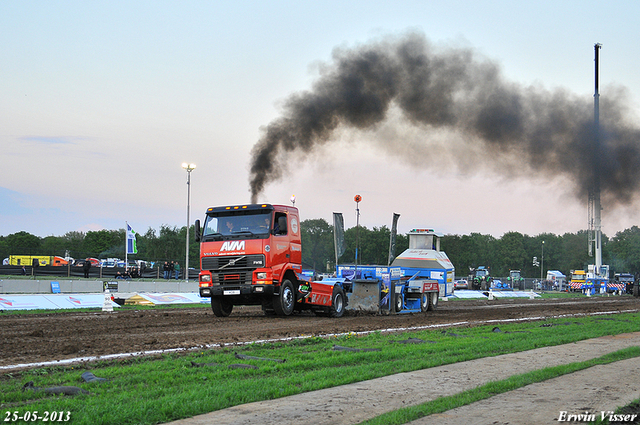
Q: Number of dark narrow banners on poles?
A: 2